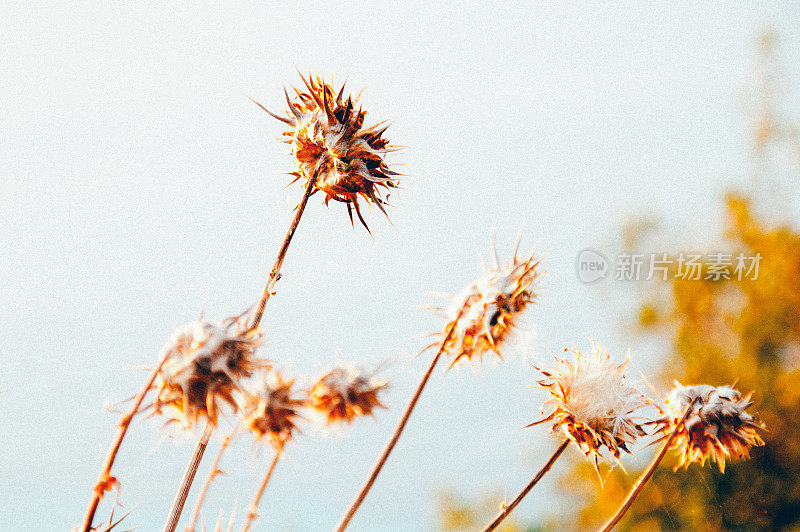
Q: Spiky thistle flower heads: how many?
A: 7